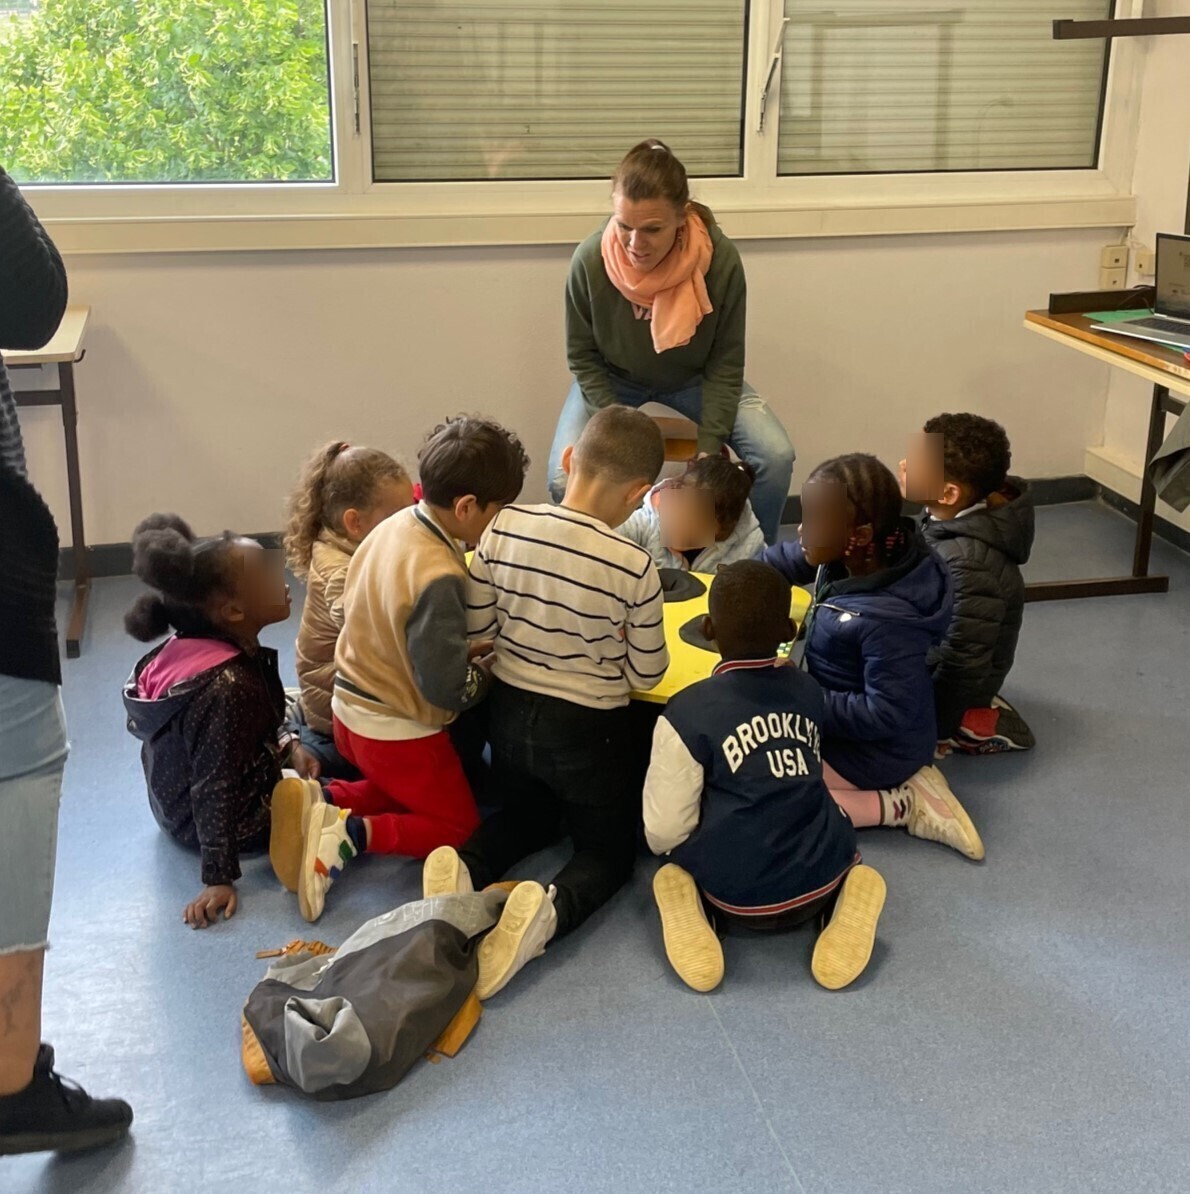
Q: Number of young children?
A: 8